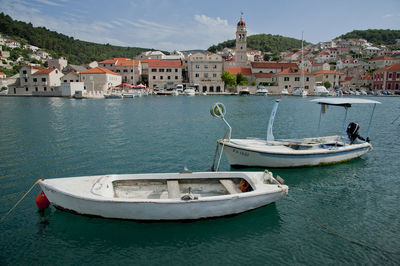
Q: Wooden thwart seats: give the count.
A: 2